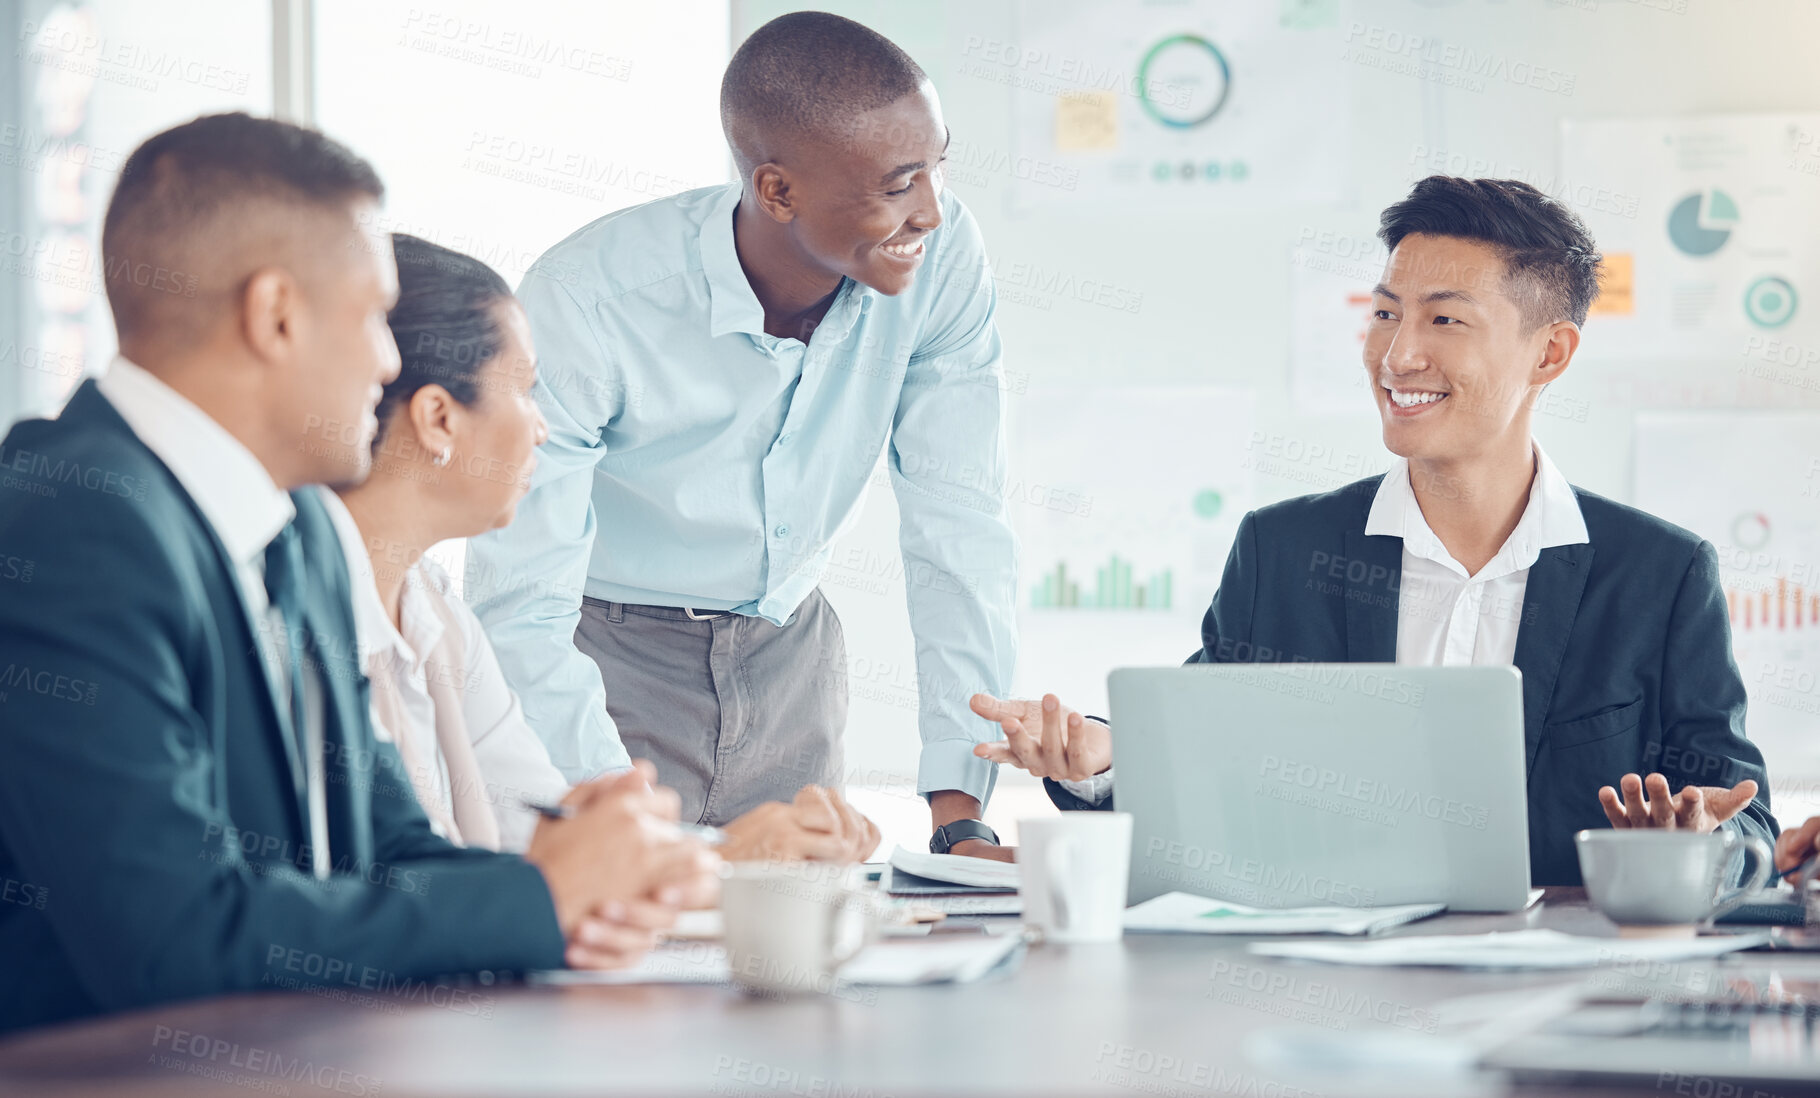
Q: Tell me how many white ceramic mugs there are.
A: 2